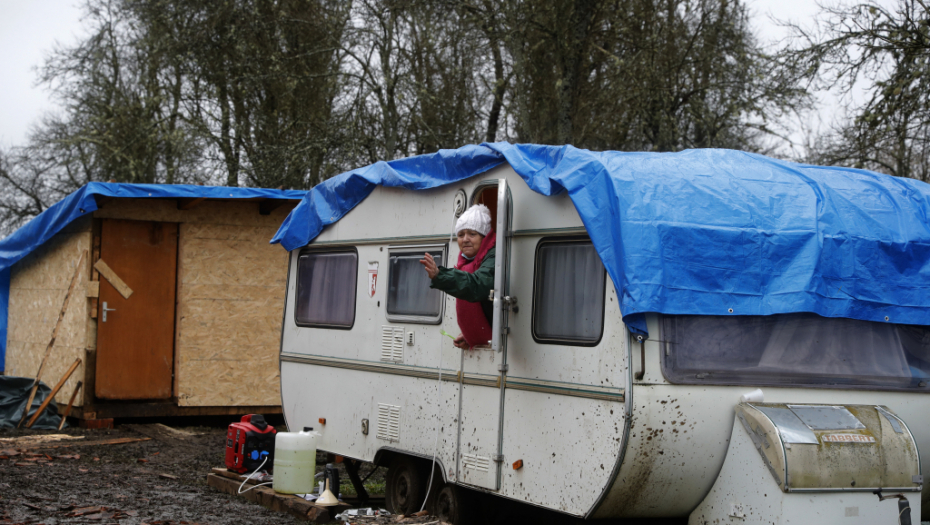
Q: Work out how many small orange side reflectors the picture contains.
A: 2